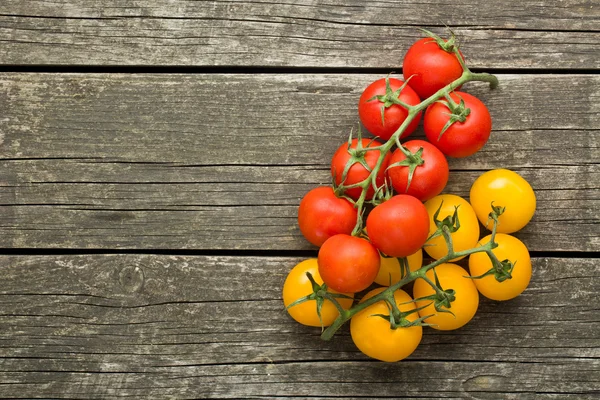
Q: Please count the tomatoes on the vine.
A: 15